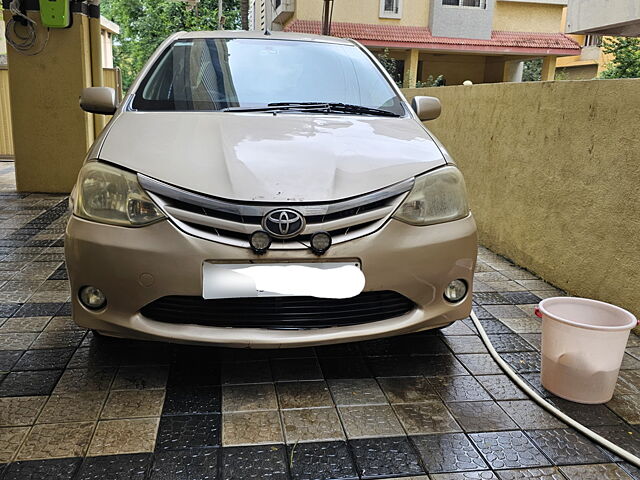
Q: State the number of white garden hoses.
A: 1